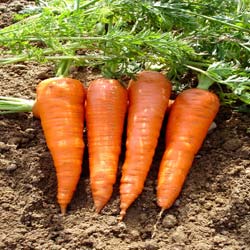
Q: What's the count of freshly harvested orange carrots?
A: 4